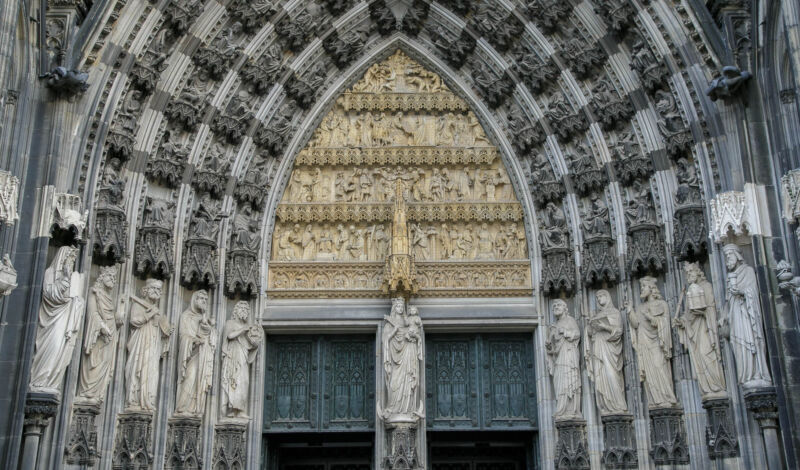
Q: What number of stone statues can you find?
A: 11